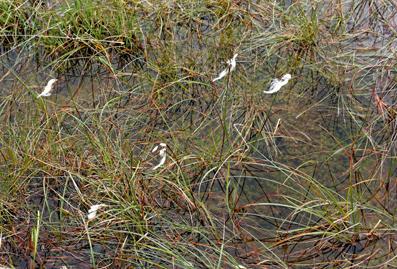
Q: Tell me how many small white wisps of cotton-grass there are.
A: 5